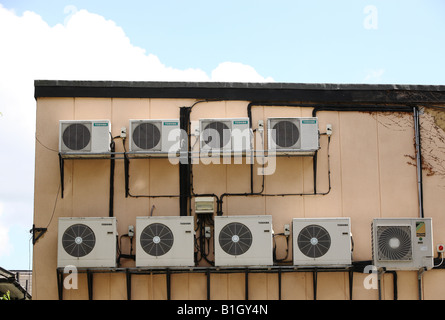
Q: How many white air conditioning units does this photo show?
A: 9